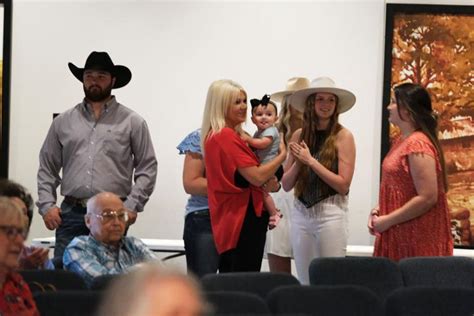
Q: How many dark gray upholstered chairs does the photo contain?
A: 9